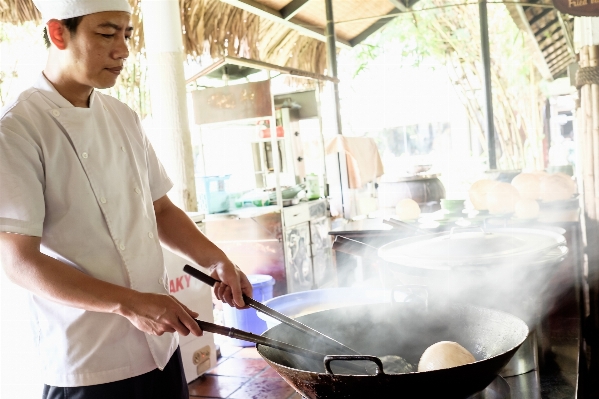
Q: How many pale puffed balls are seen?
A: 7